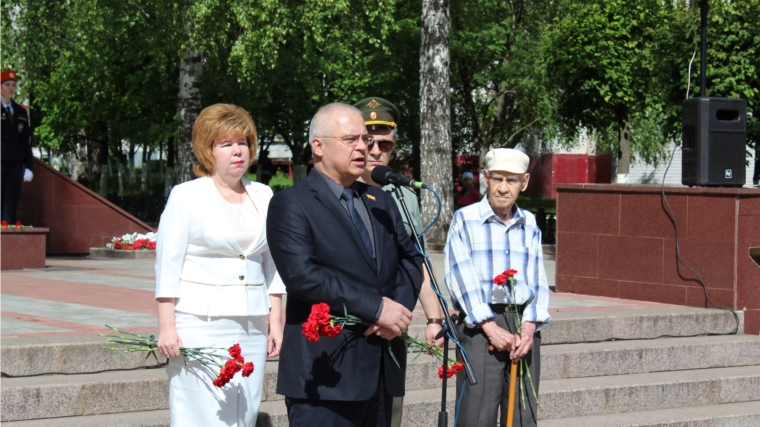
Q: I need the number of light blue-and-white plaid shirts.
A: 1